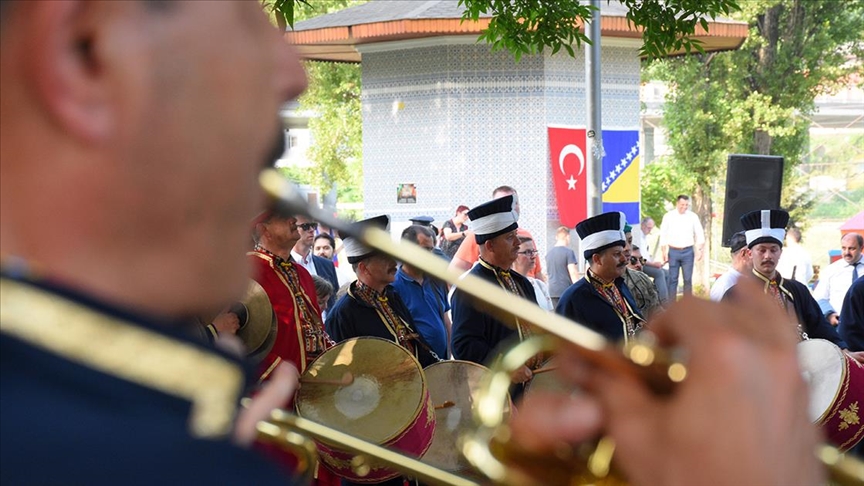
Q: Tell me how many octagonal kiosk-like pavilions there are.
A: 1